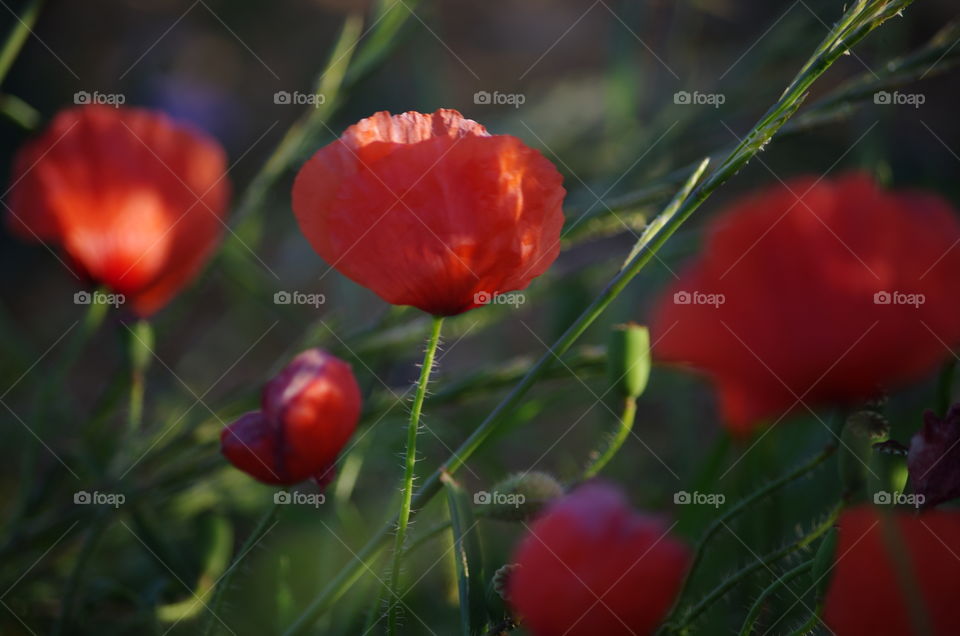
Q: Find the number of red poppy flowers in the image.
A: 6